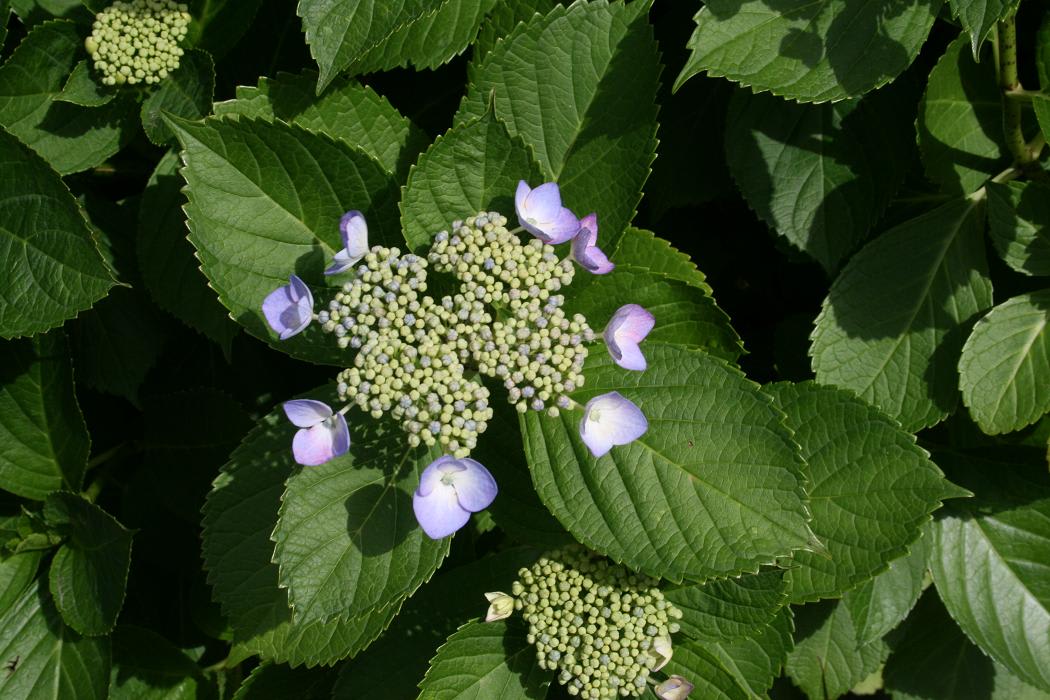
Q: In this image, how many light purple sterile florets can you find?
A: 8